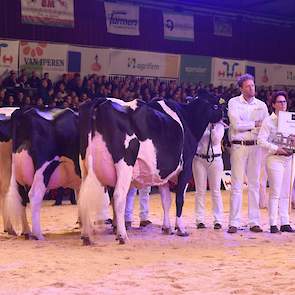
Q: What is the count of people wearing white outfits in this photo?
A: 3